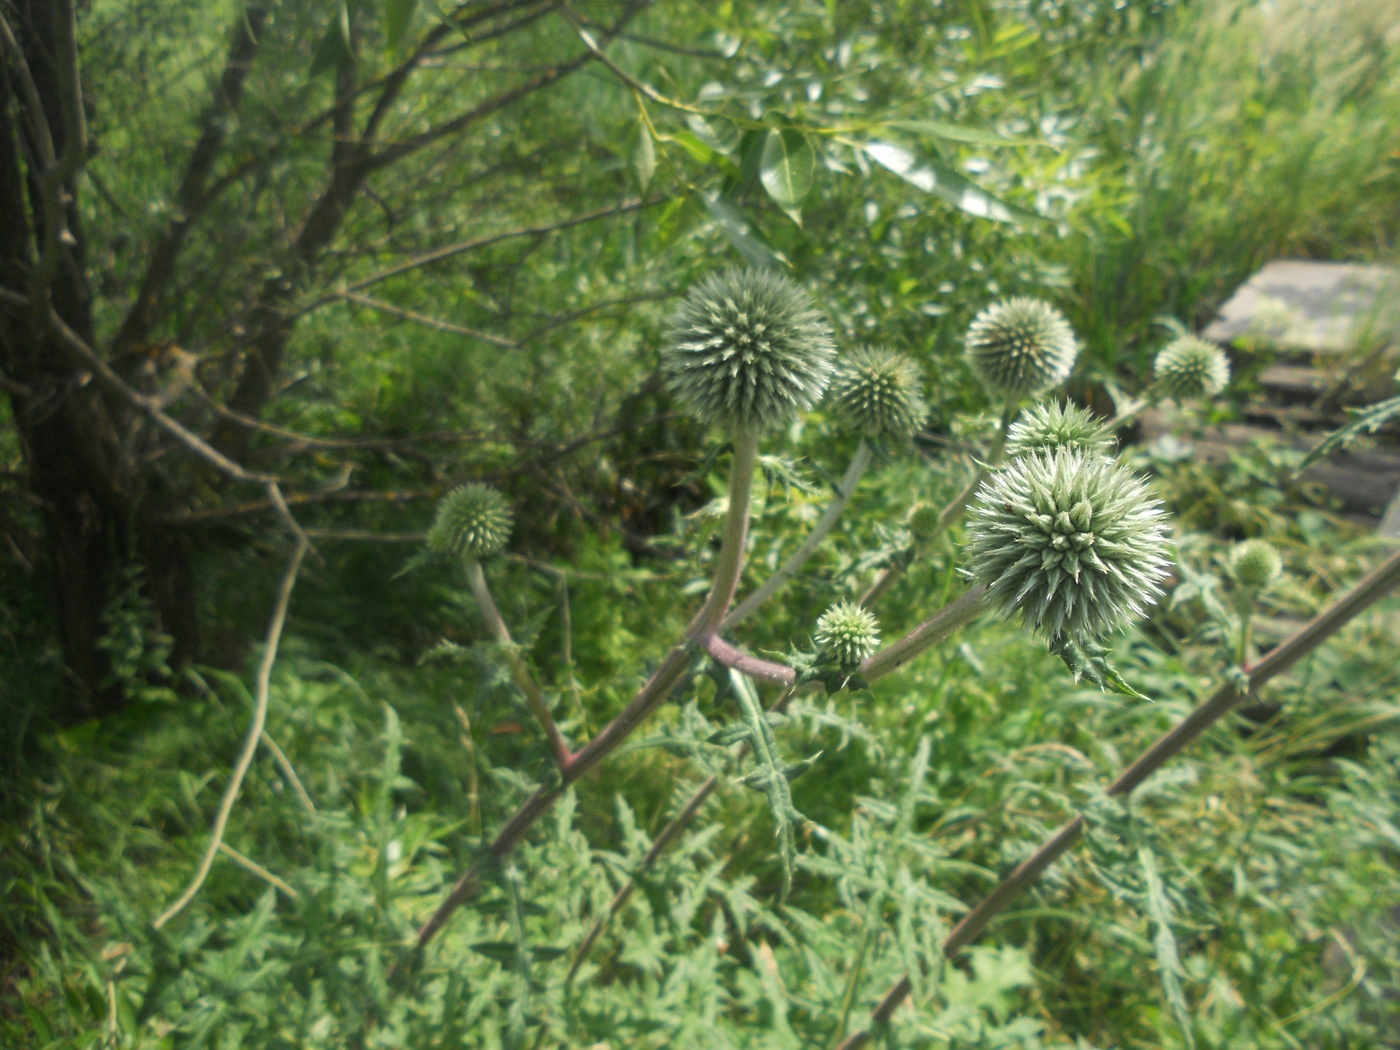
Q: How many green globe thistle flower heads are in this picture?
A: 10